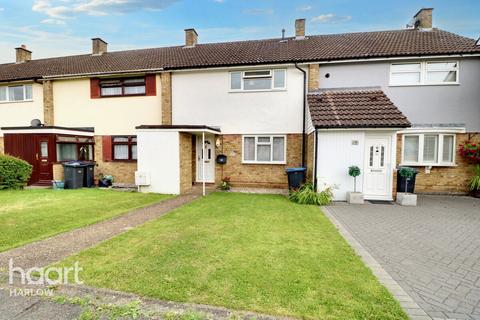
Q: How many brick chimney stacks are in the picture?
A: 5